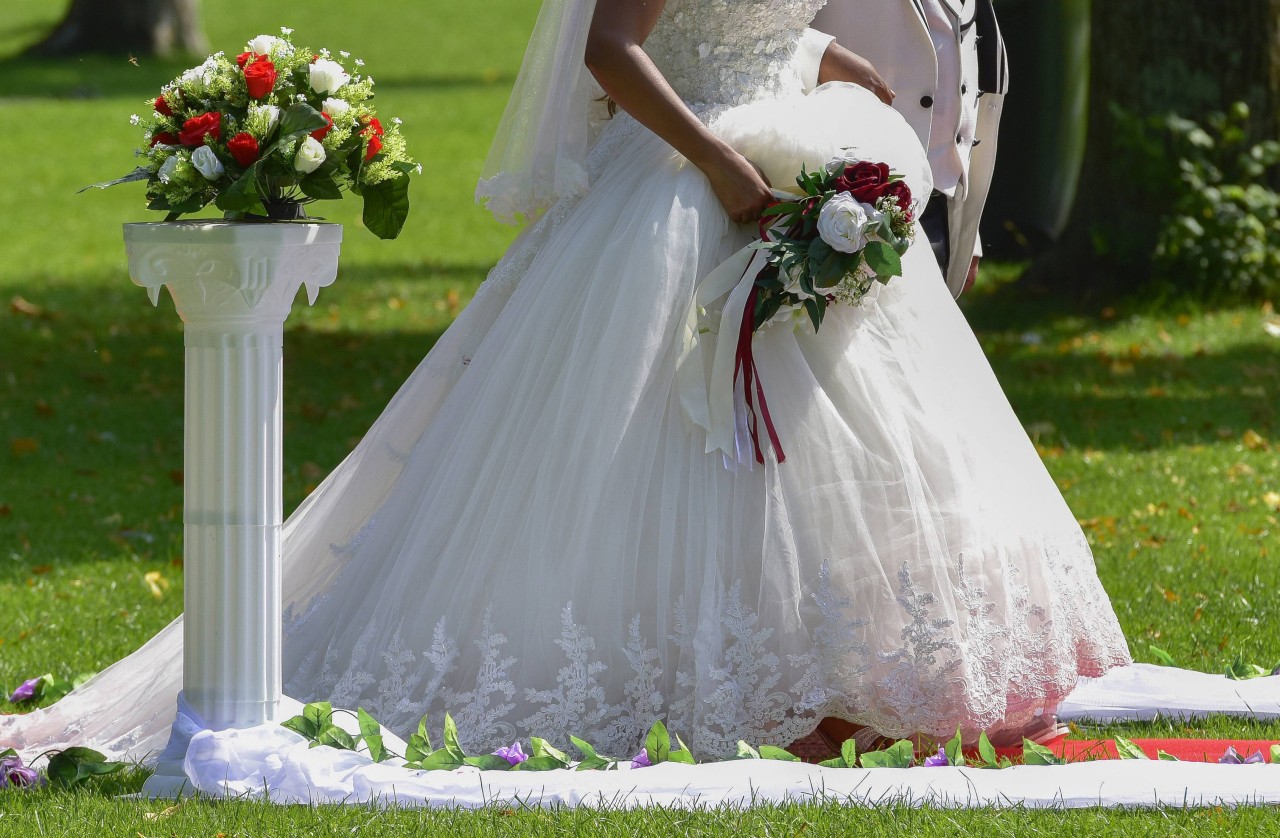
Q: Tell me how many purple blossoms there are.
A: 6